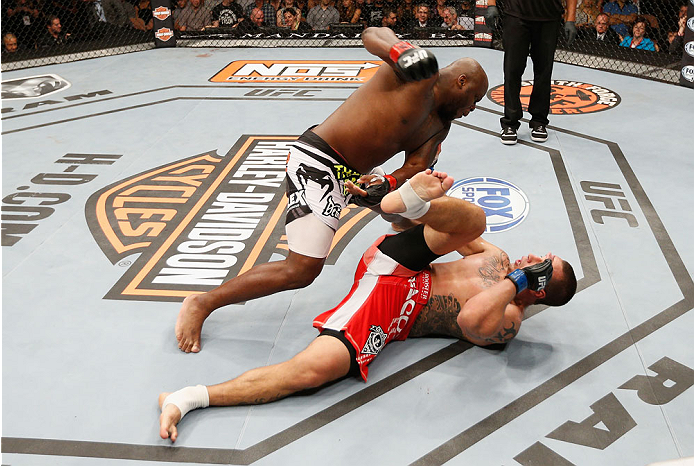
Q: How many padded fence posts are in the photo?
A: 3